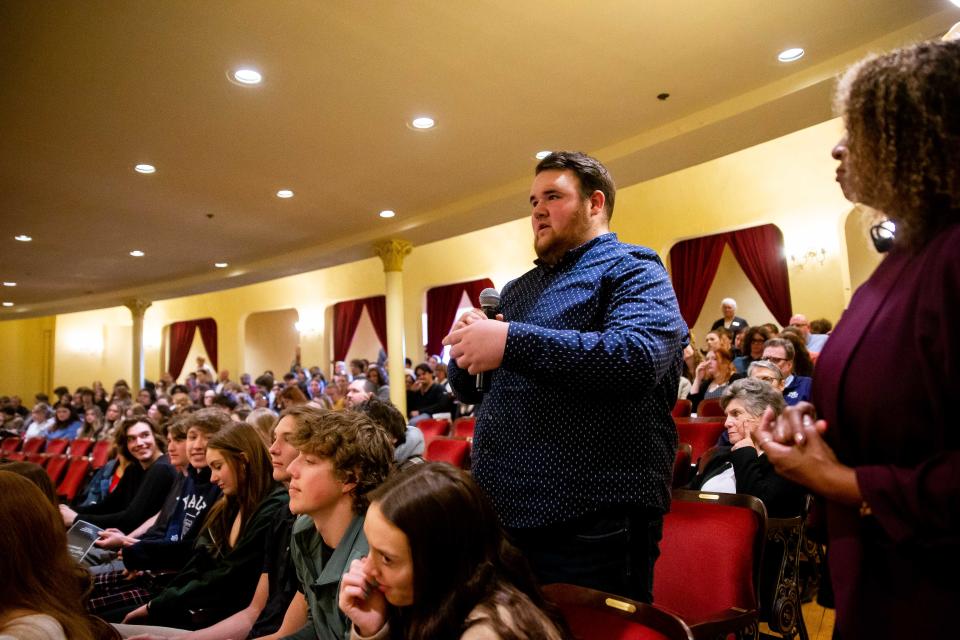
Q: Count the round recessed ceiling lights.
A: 12